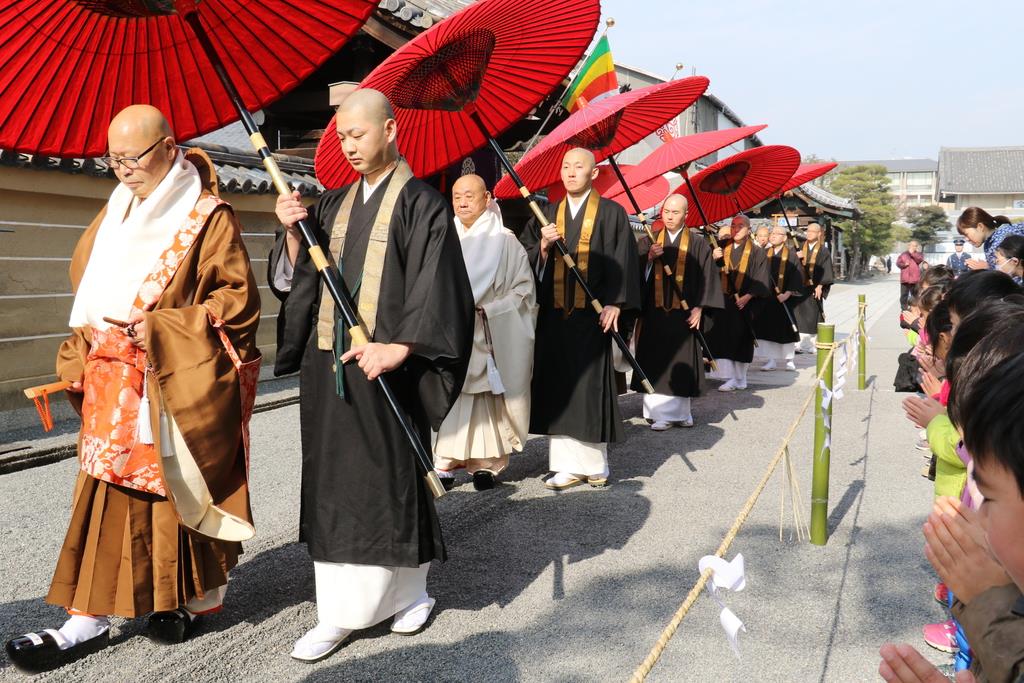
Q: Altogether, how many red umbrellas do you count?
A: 7